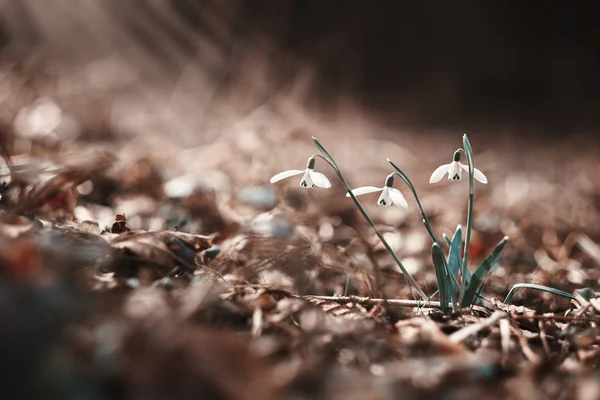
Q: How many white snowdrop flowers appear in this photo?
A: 3